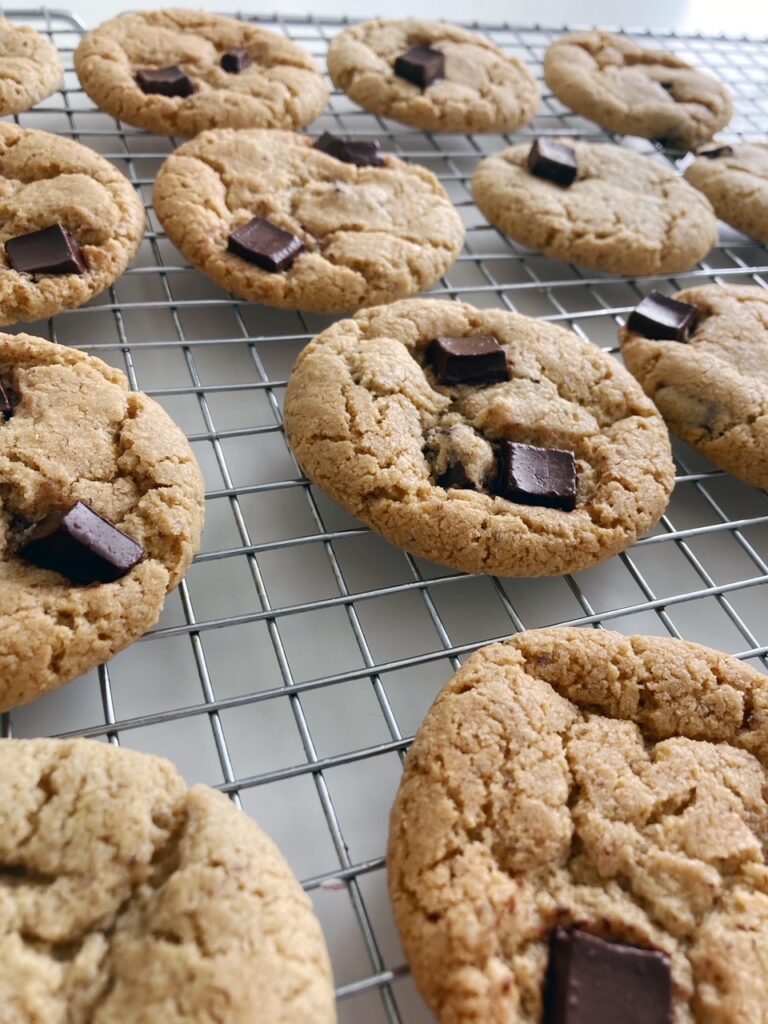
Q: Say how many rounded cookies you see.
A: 13